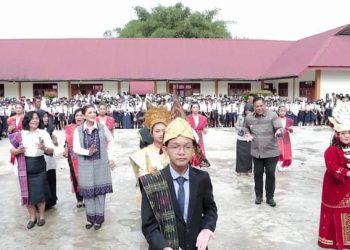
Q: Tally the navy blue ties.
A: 1